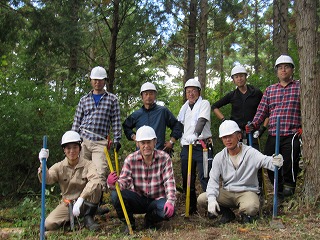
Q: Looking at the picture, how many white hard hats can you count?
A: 8